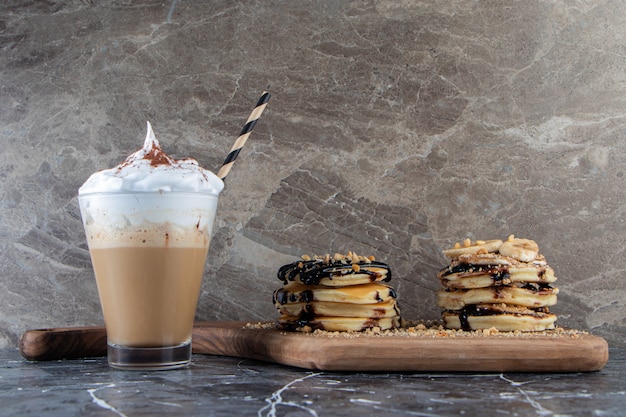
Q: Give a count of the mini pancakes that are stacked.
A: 7